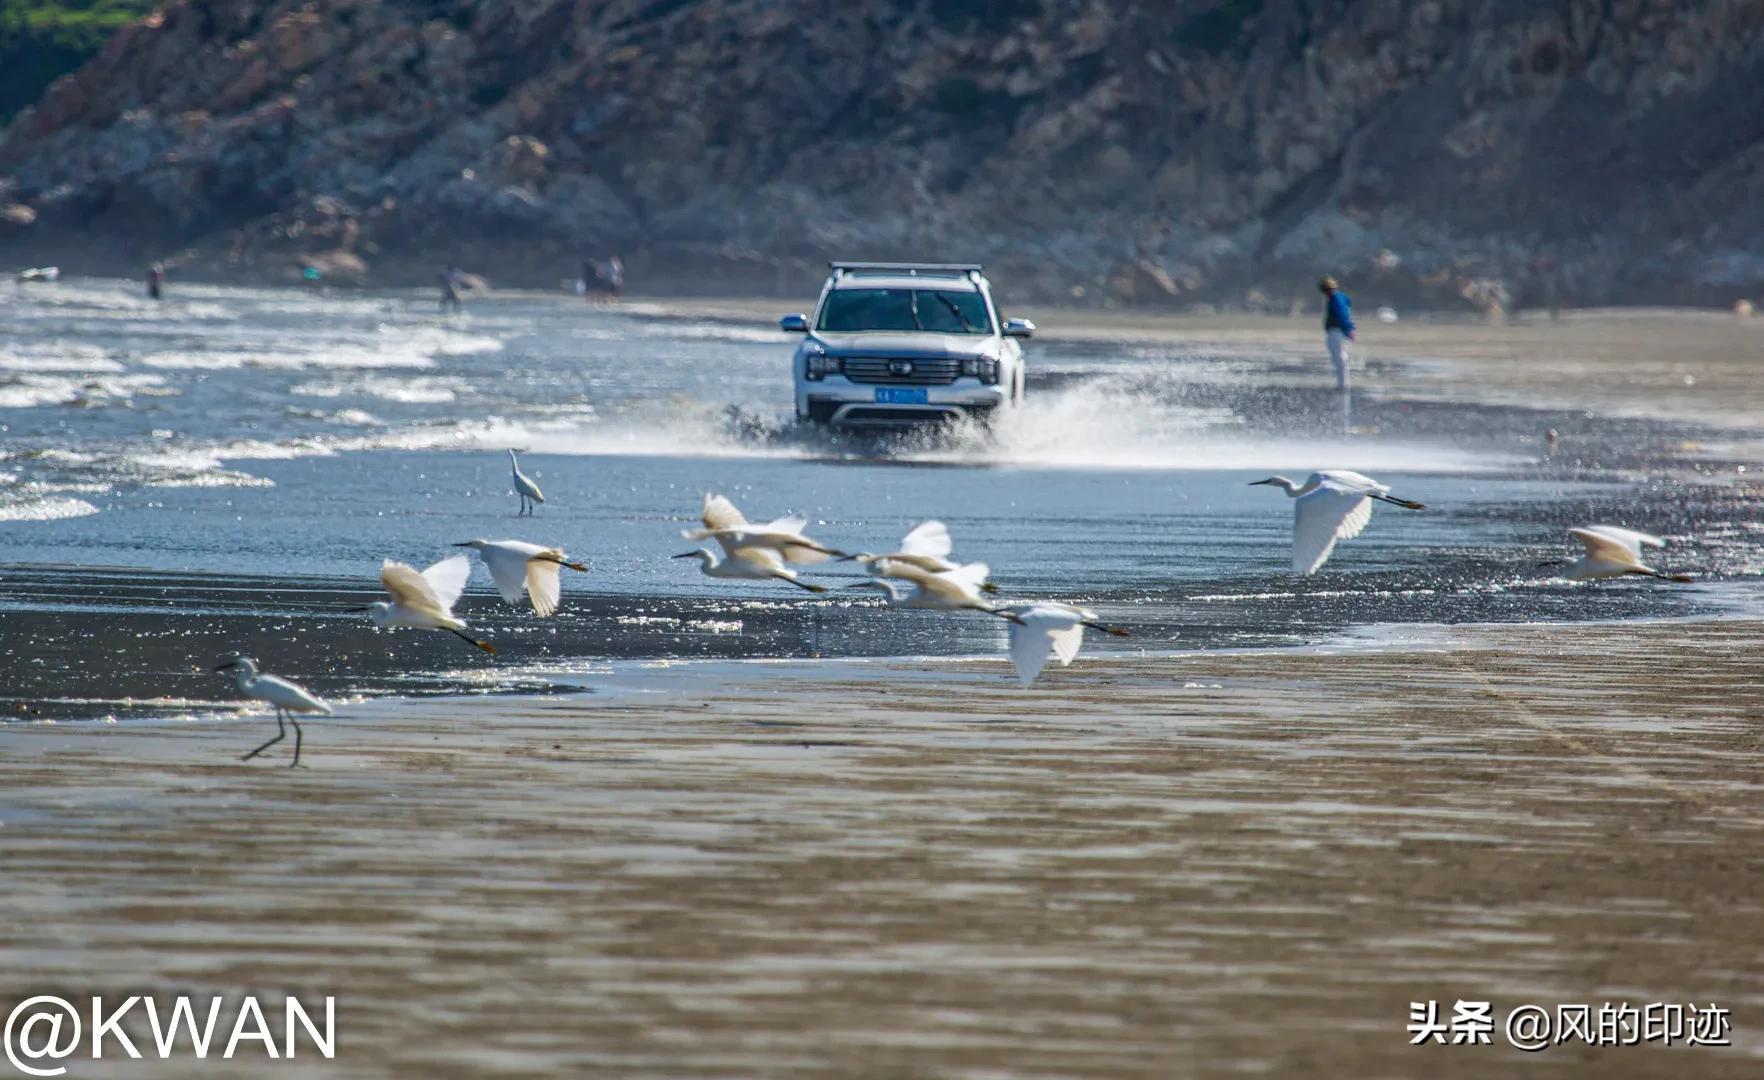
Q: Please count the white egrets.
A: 11